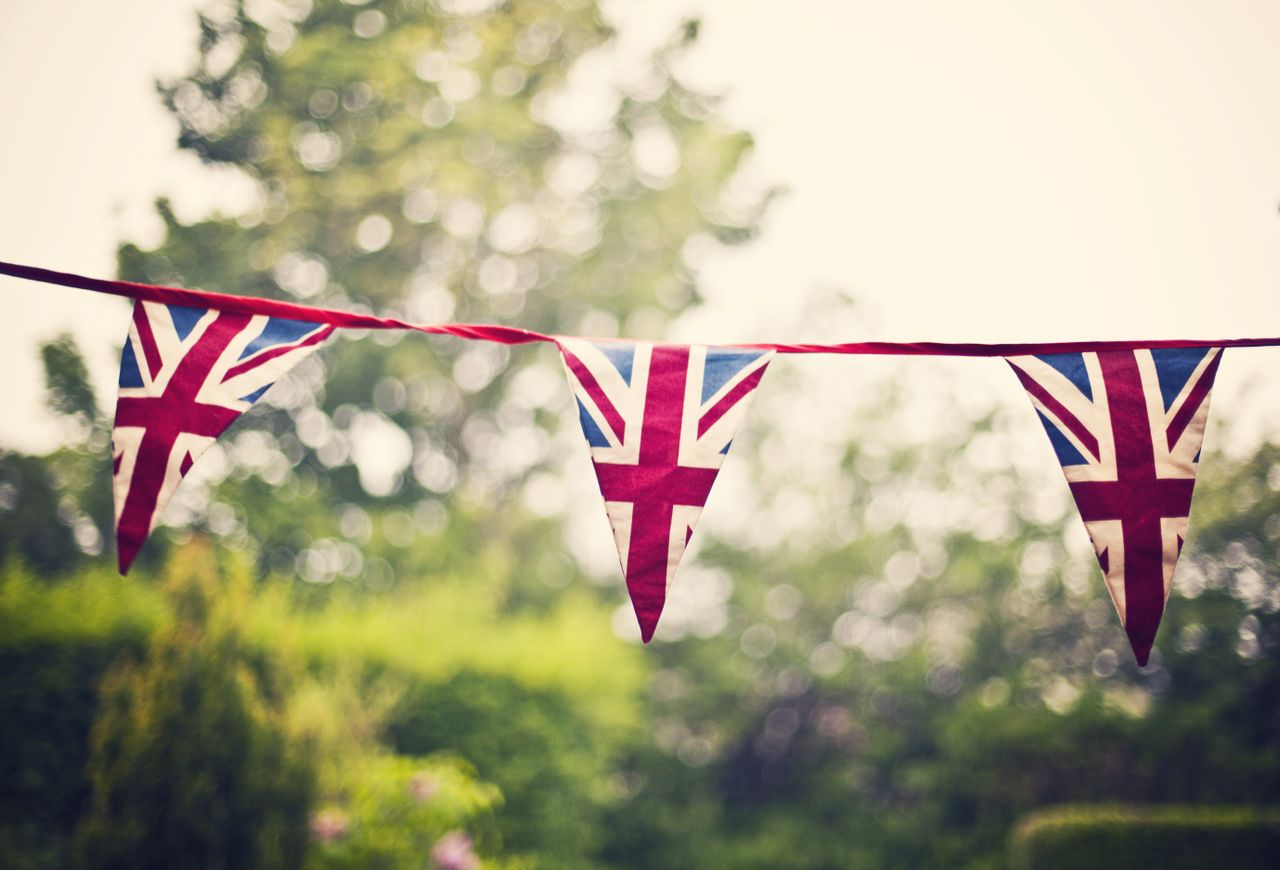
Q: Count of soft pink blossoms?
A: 3